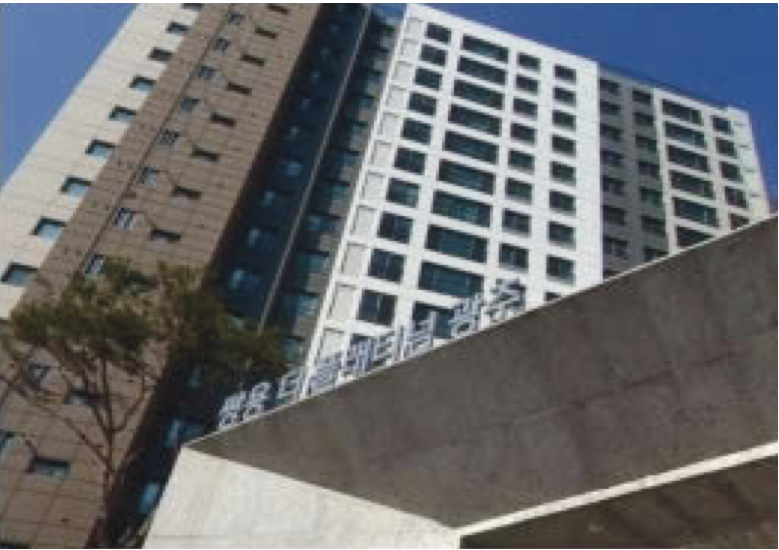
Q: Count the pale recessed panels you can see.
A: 11